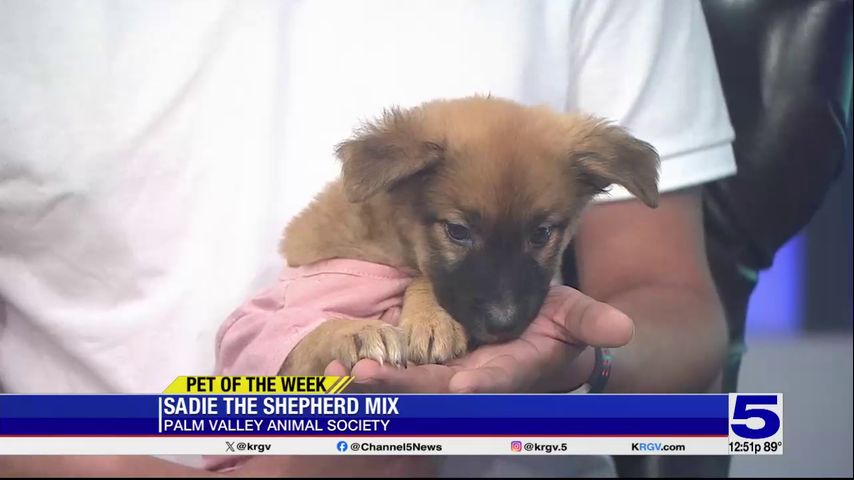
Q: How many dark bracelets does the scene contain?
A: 1